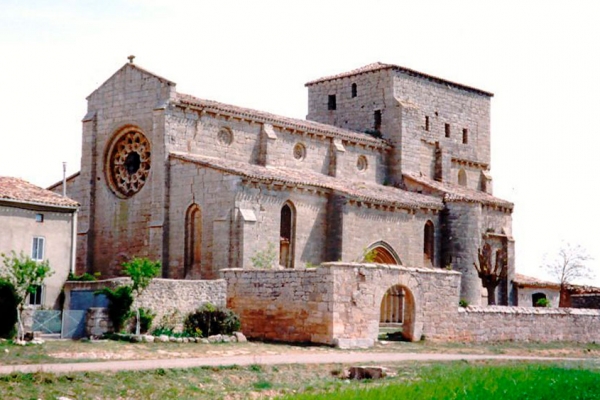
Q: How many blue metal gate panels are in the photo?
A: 2